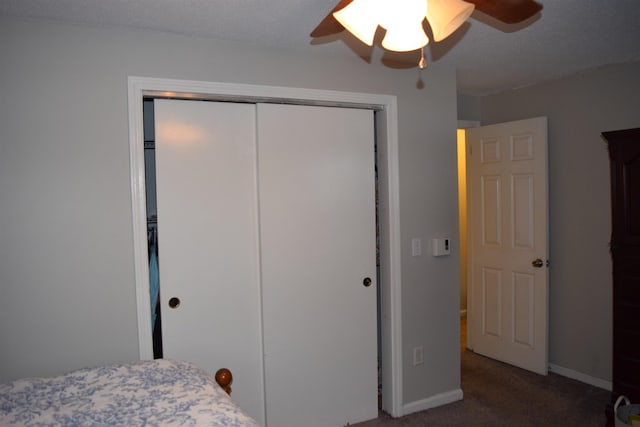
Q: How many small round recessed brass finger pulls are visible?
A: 2